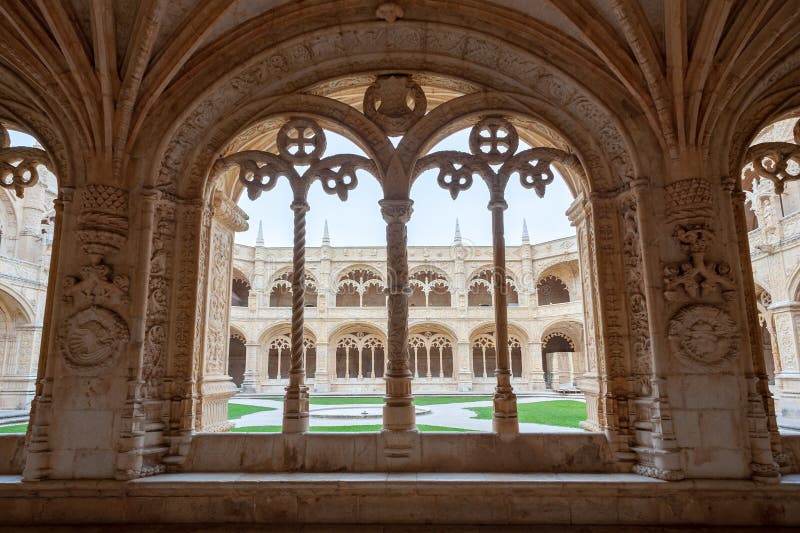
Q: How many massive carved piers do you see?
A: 2